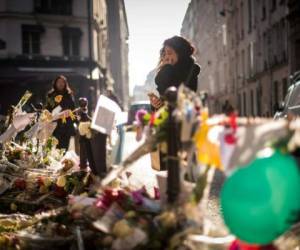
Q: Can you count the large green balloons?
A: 1